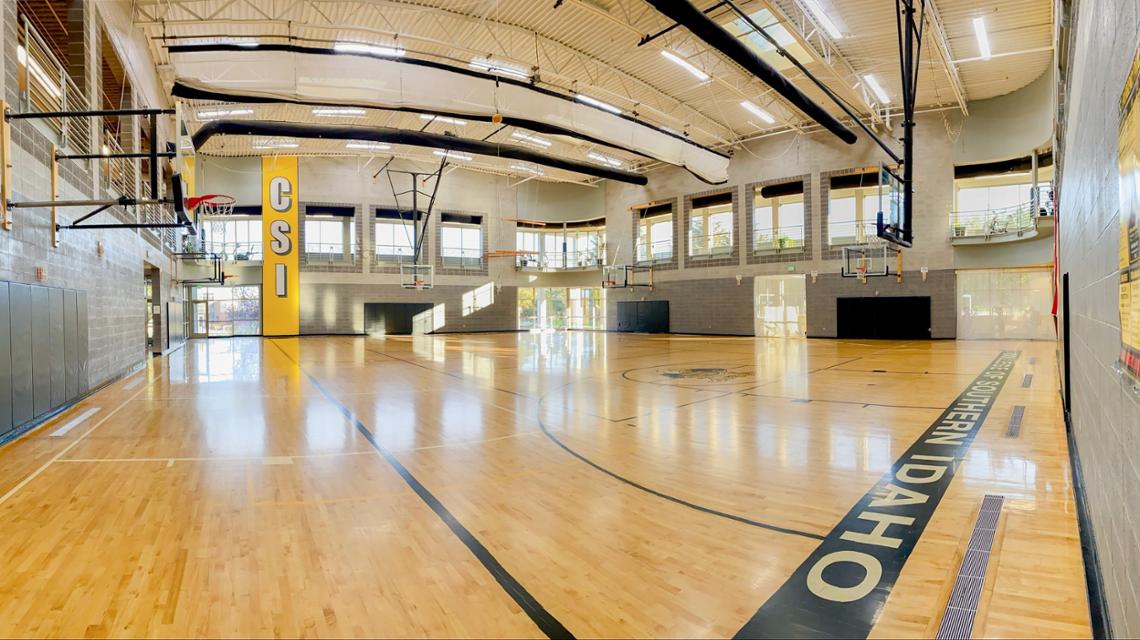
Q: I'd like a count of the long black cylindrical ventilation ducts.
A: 2